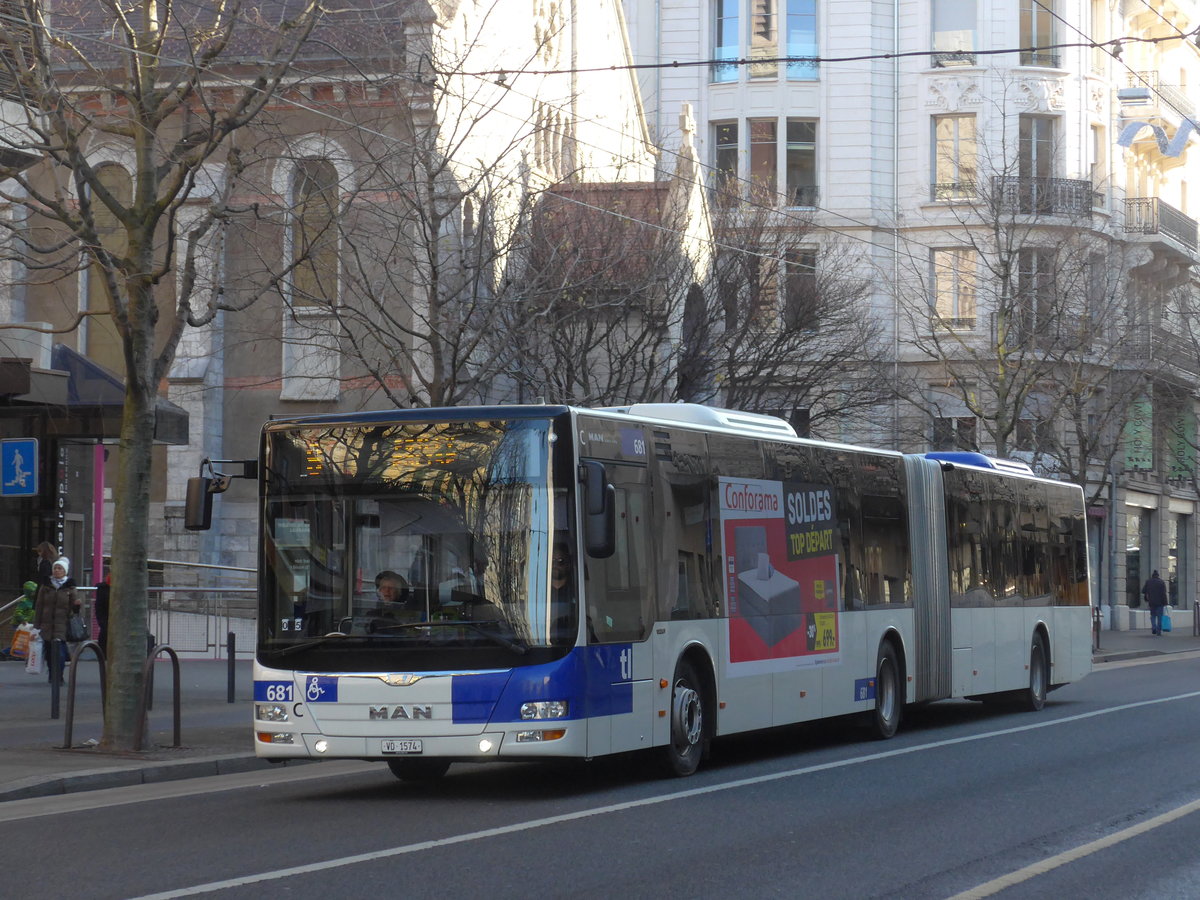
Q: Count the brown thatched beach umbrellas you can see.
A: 0